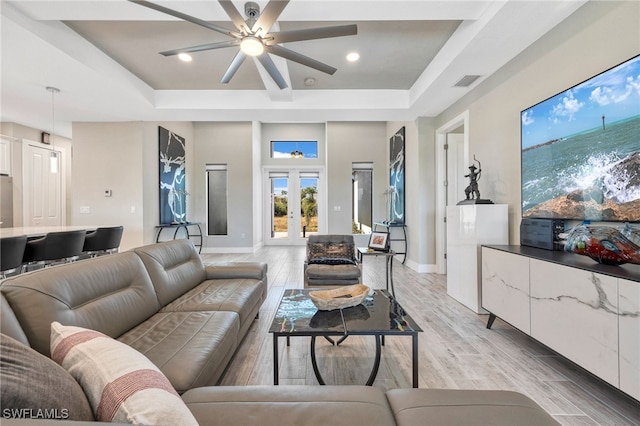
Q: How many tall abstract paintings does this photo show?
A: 2